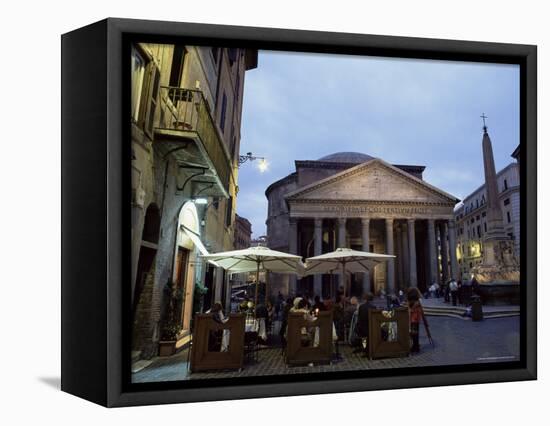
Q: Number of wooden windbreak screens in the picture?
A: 3